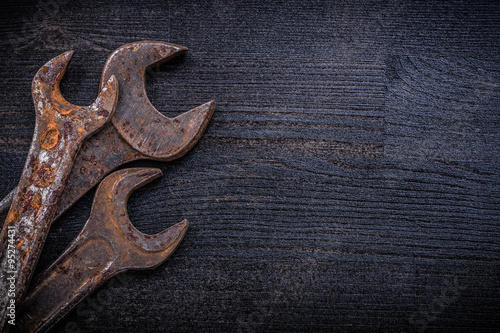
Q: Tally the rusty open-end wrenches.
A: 3